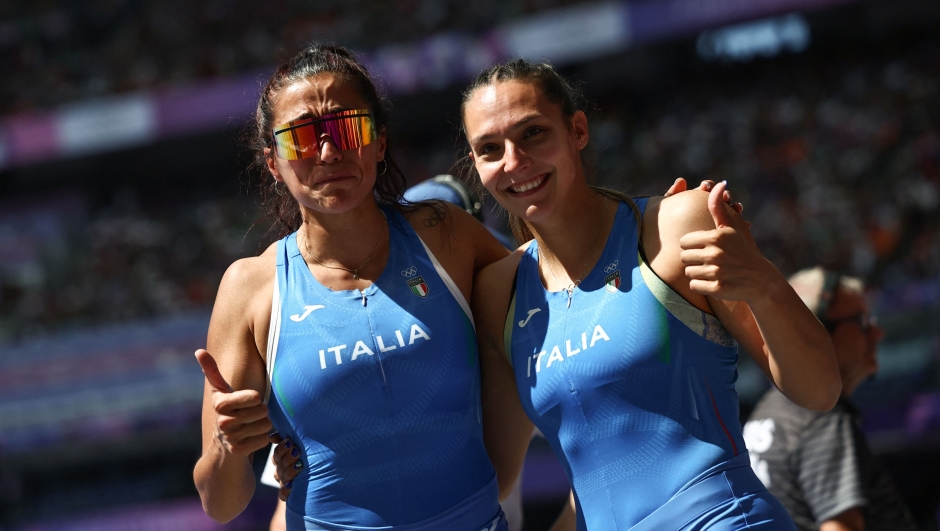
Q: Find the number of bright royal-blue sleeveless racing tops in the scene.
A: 2